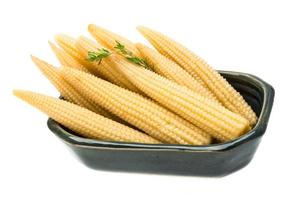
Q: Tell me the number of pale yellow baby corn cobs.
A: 10